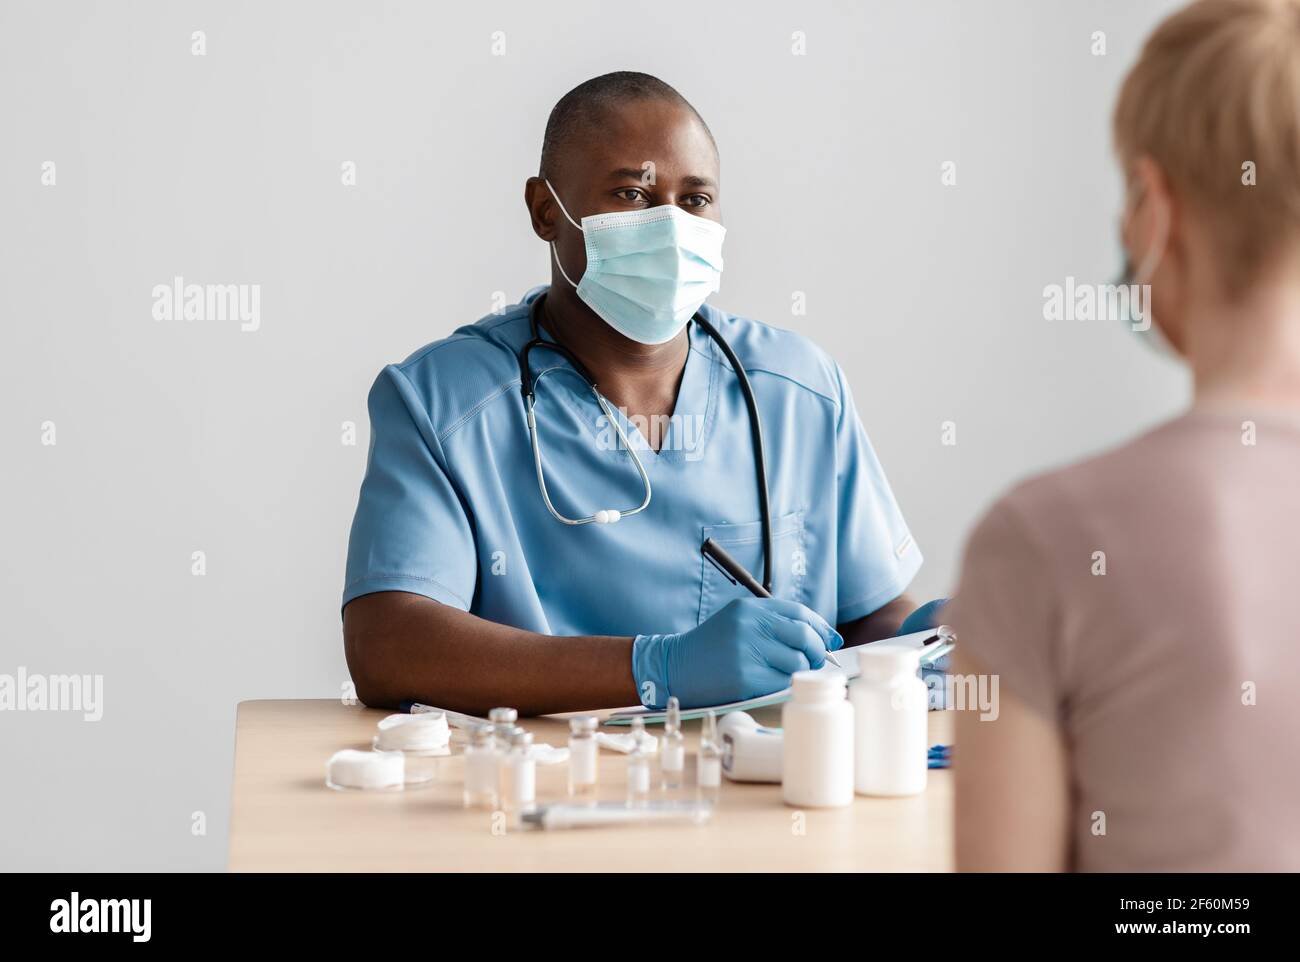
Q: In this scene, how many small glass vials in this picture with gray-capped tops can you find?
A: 5